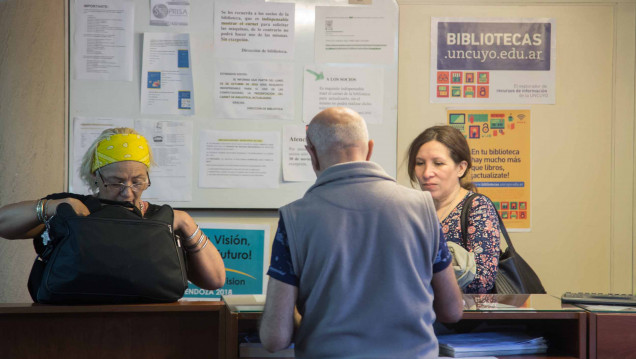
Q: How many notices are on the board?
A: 11